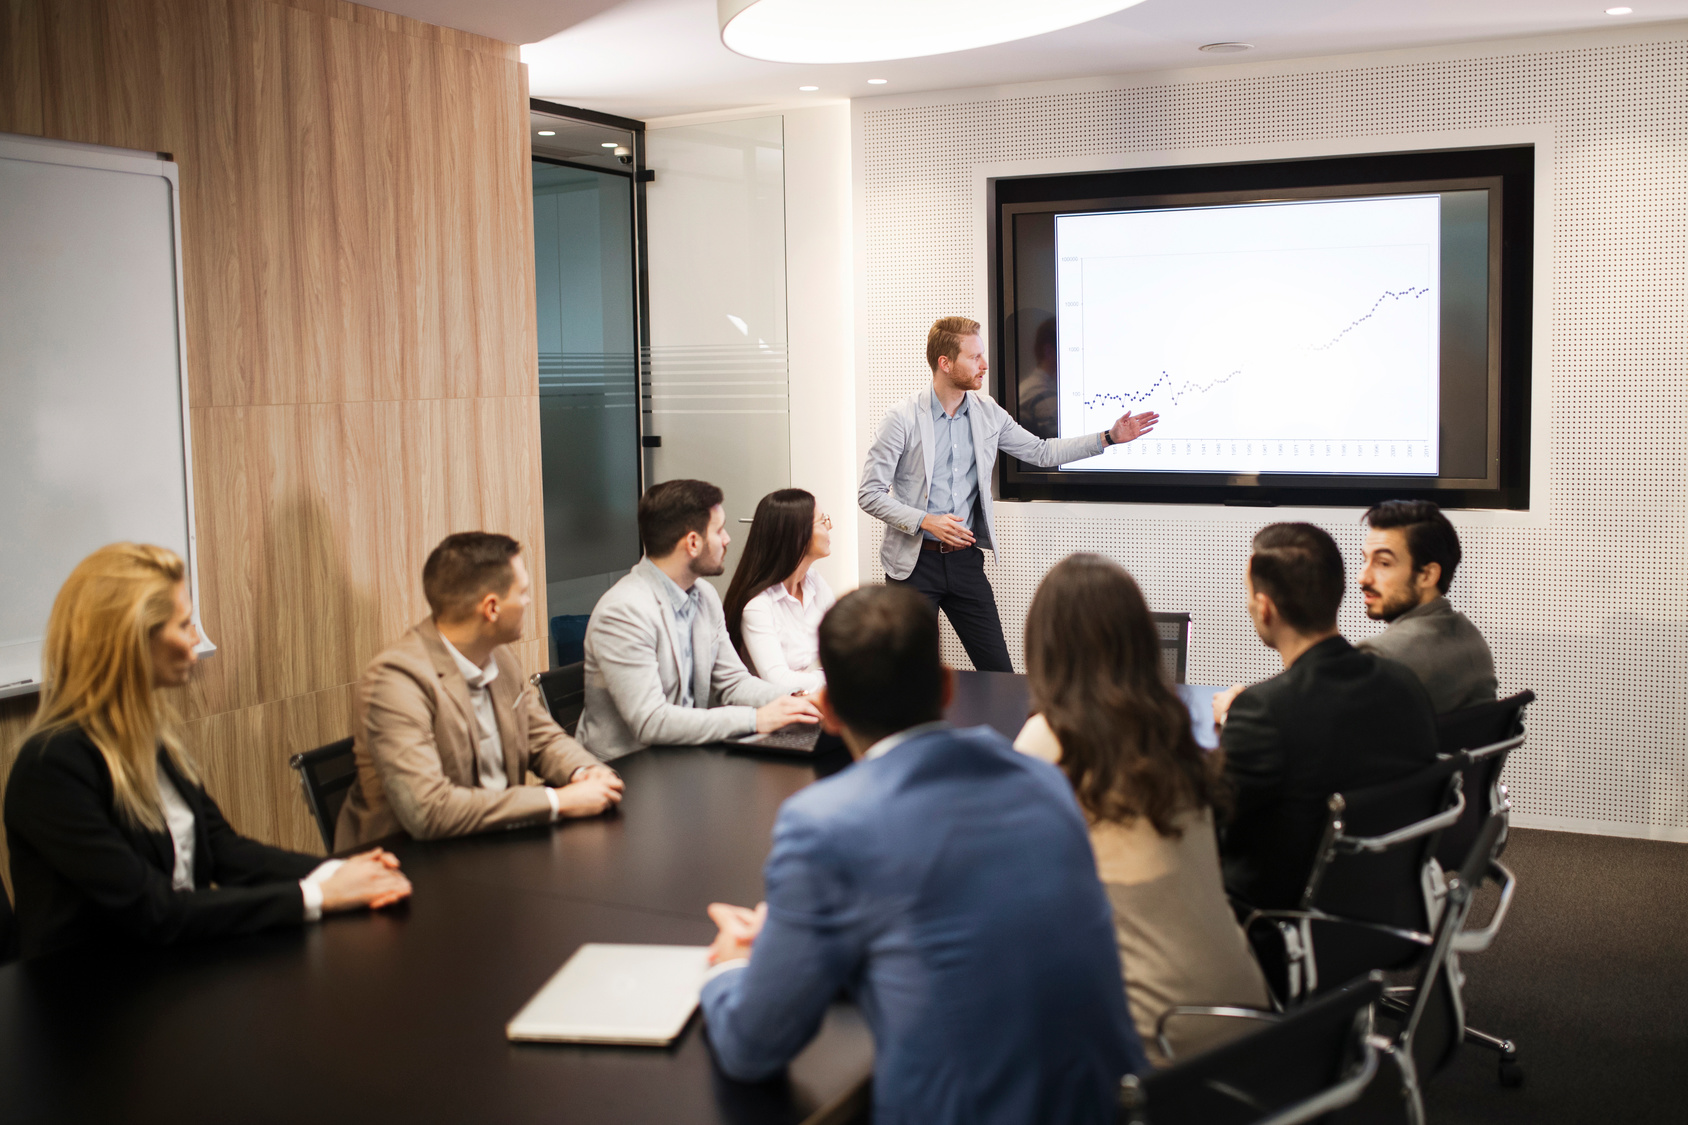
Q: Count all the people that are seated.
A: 8